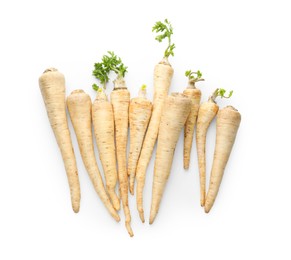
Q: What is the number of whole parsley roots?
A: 10